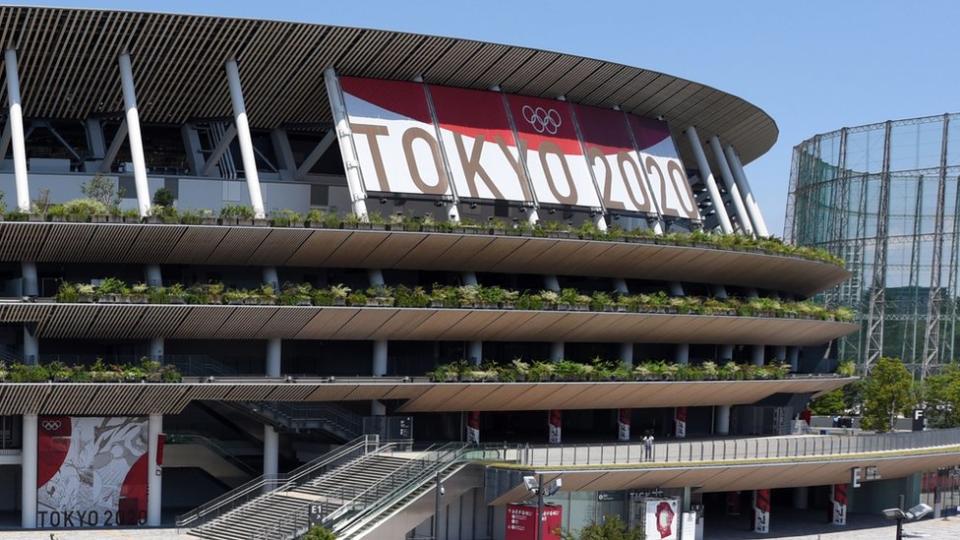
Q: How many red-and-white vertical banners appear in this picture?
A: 6